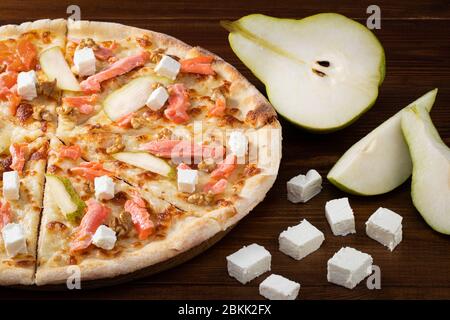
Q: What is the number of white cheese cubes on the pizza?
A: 10